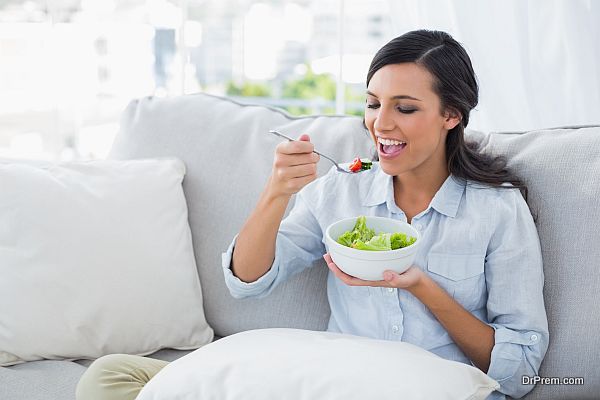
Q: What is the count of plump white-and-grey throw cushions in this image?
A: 2